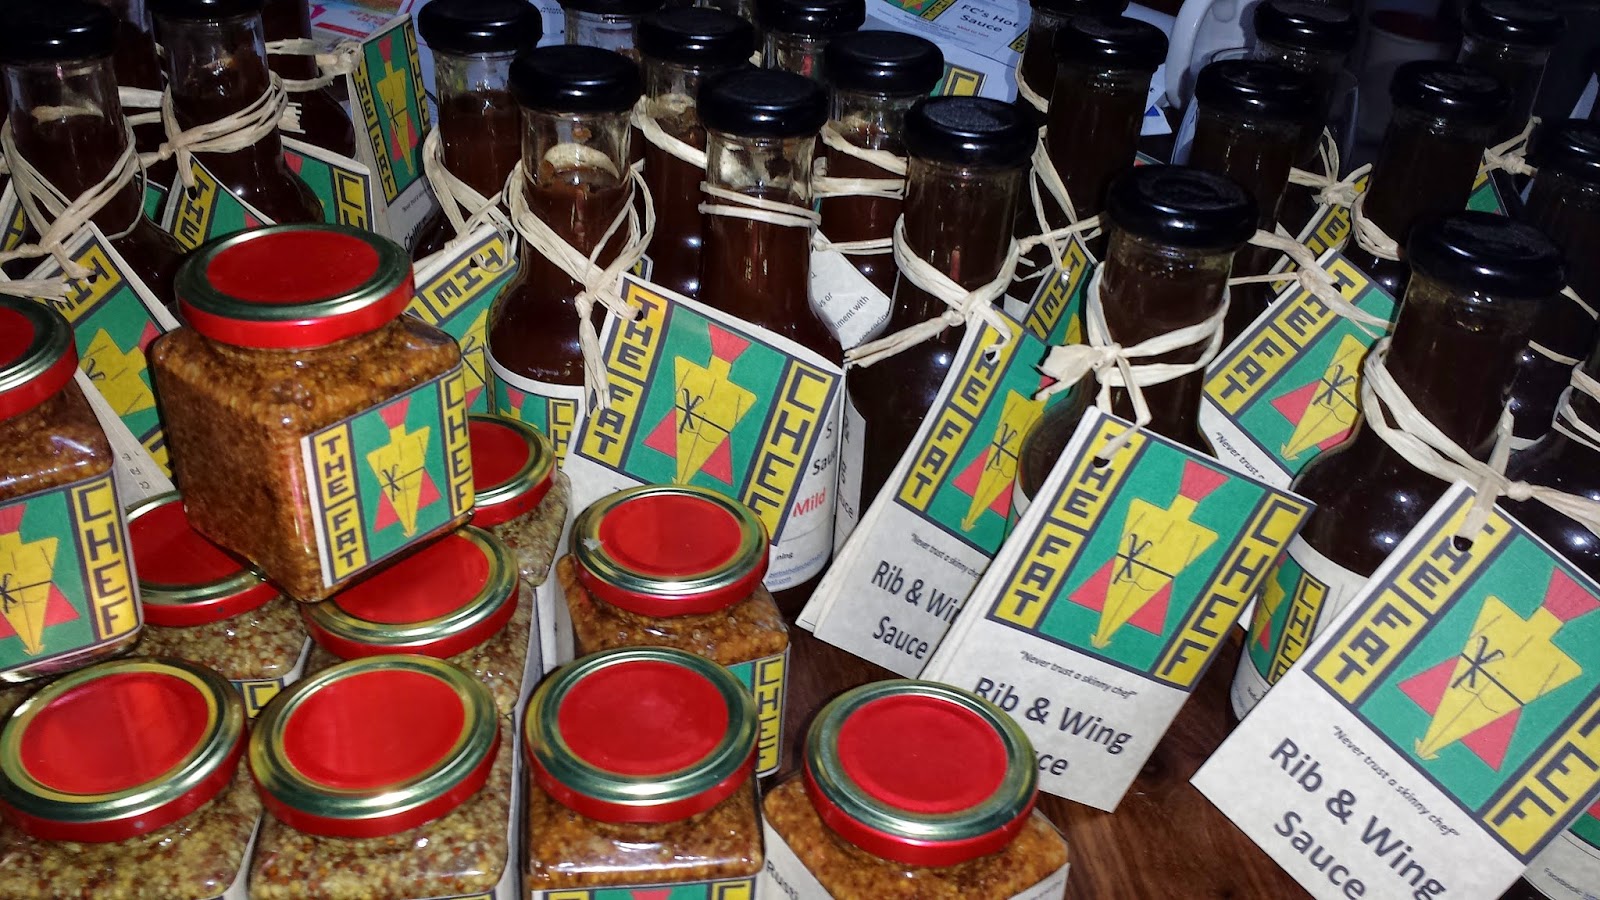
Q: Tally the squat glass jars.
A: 10